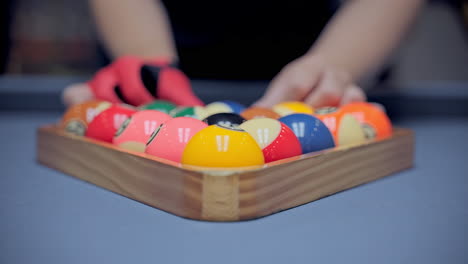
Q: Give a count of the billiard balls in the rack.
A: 15